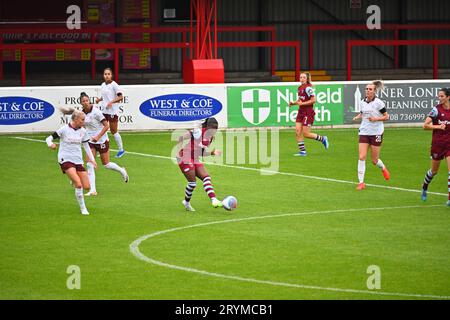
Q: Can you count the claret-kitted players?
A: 3